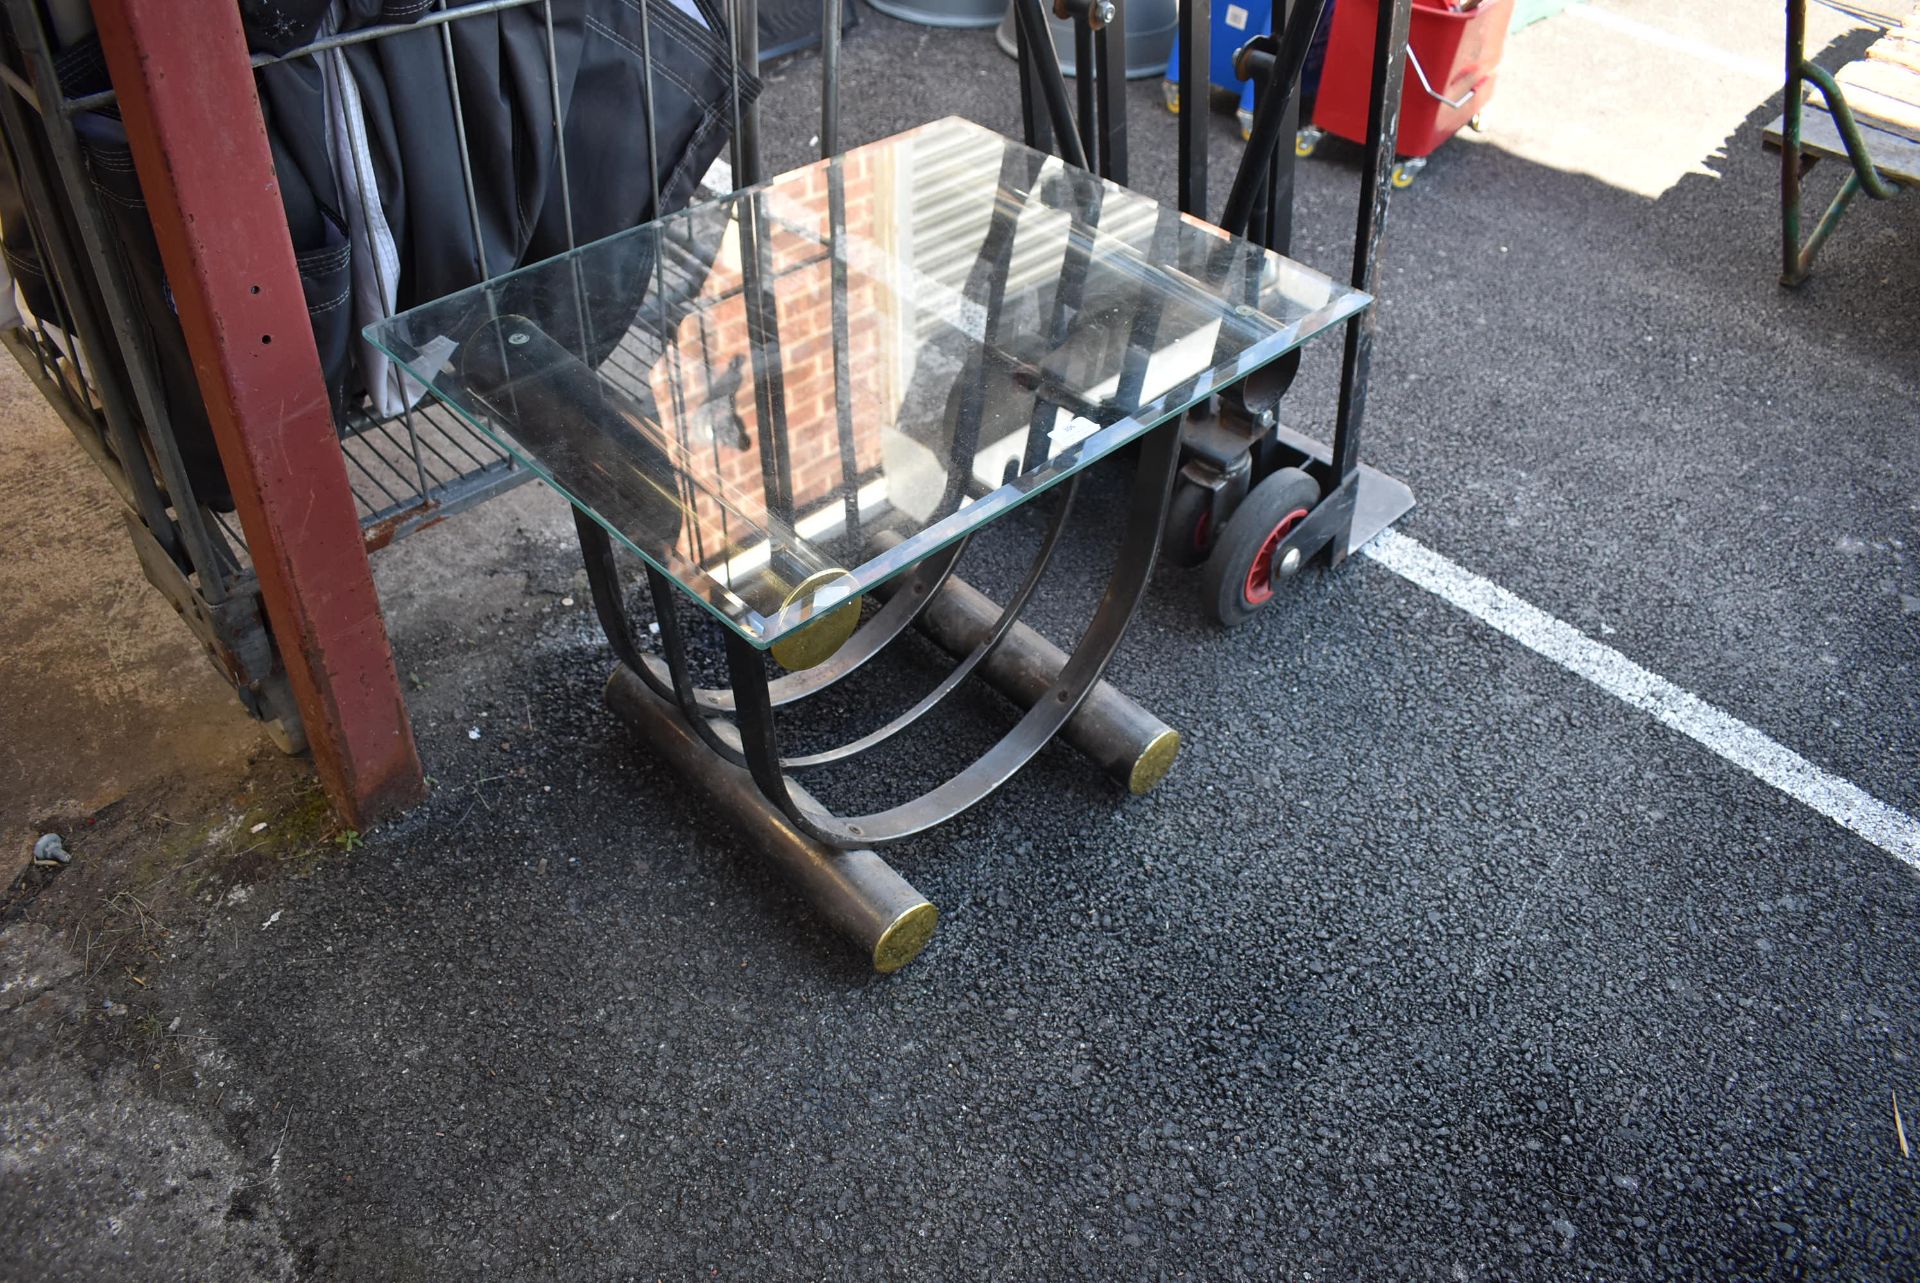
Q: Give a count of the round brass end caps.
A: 3